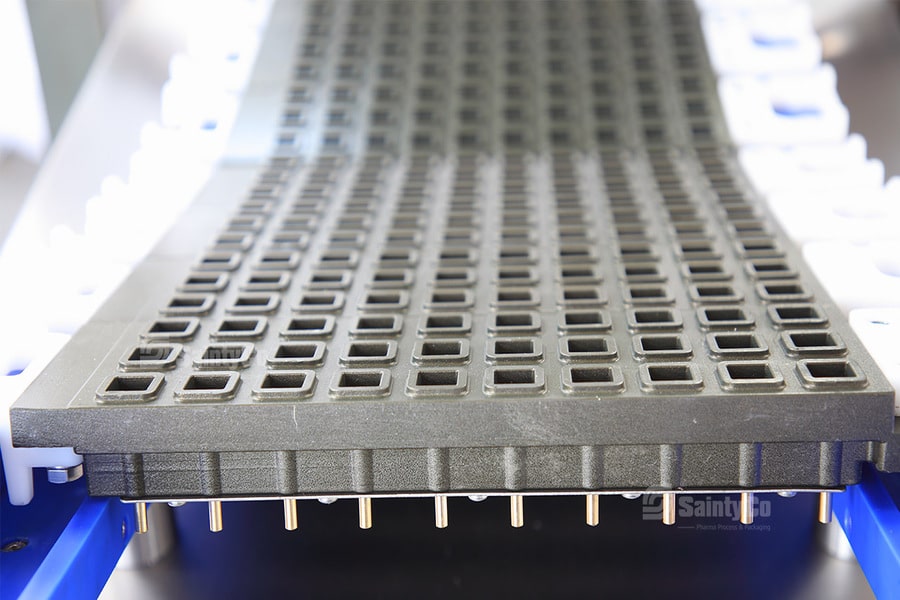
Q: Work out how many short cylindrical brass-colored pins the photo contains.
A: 10